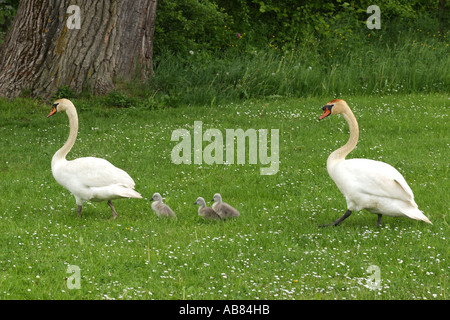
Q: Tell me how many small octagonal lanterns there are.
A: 0